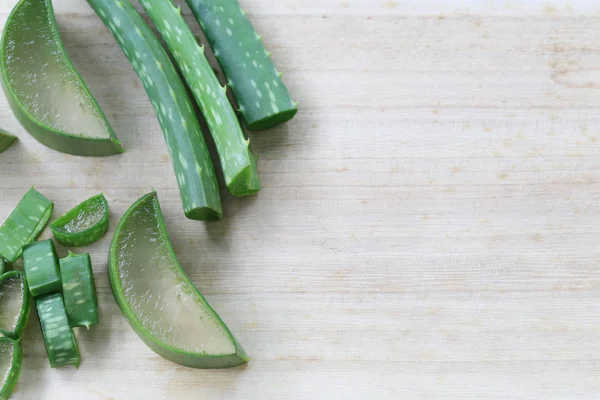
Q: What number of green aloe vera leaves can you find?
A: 3